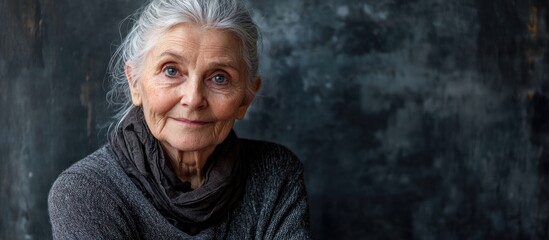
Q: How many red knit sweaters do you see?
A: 0